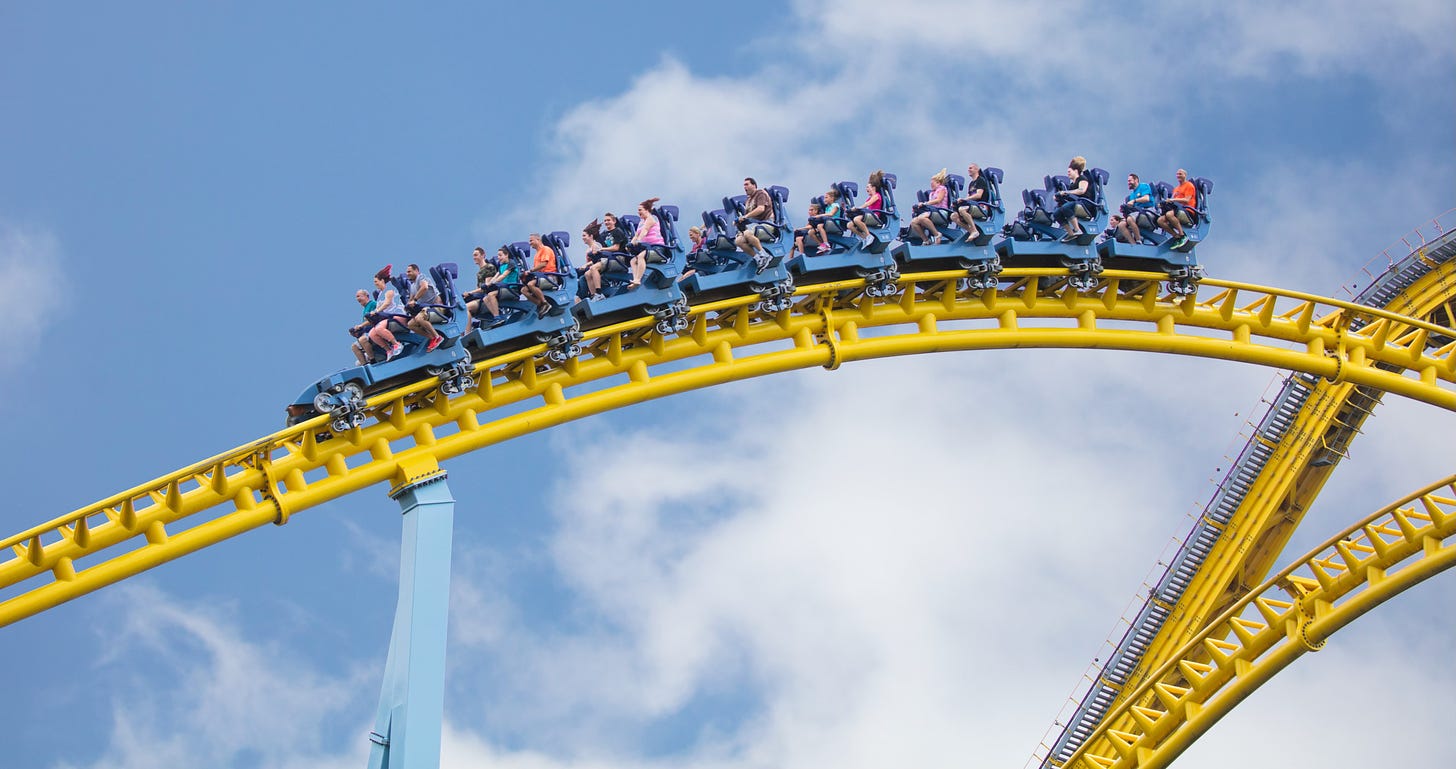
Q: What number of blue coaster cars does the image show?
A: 8